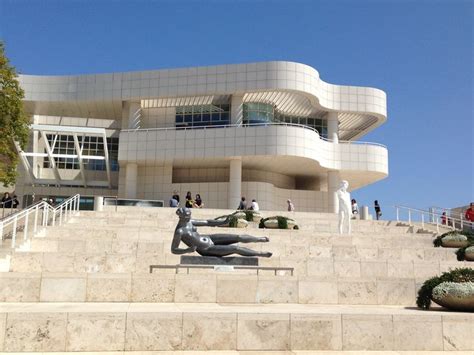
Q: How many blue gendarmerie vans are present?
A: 0